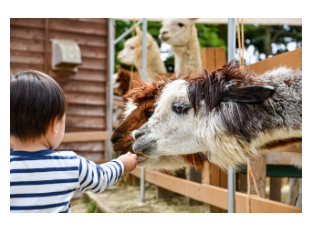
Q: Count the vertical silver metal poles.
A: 3